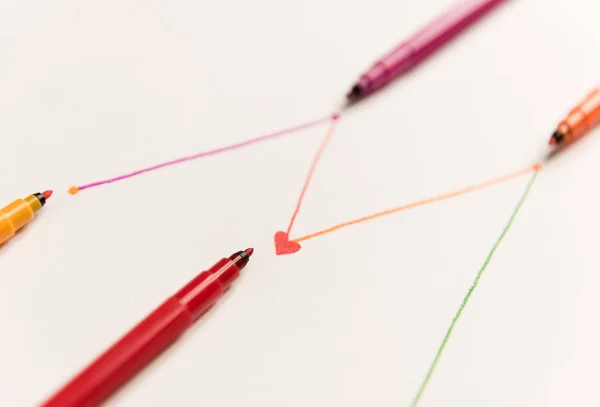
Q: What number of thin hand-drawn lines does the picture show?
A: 4